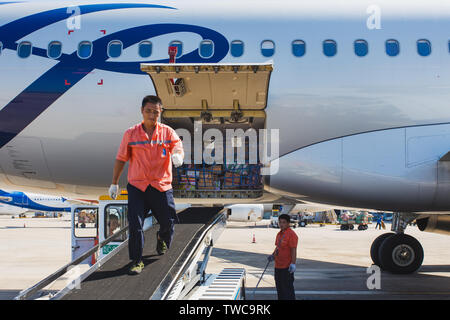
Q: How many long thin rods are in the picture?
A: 1